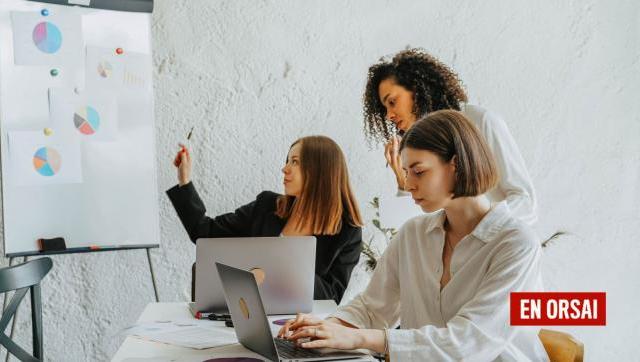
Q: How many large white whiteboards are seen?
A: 1